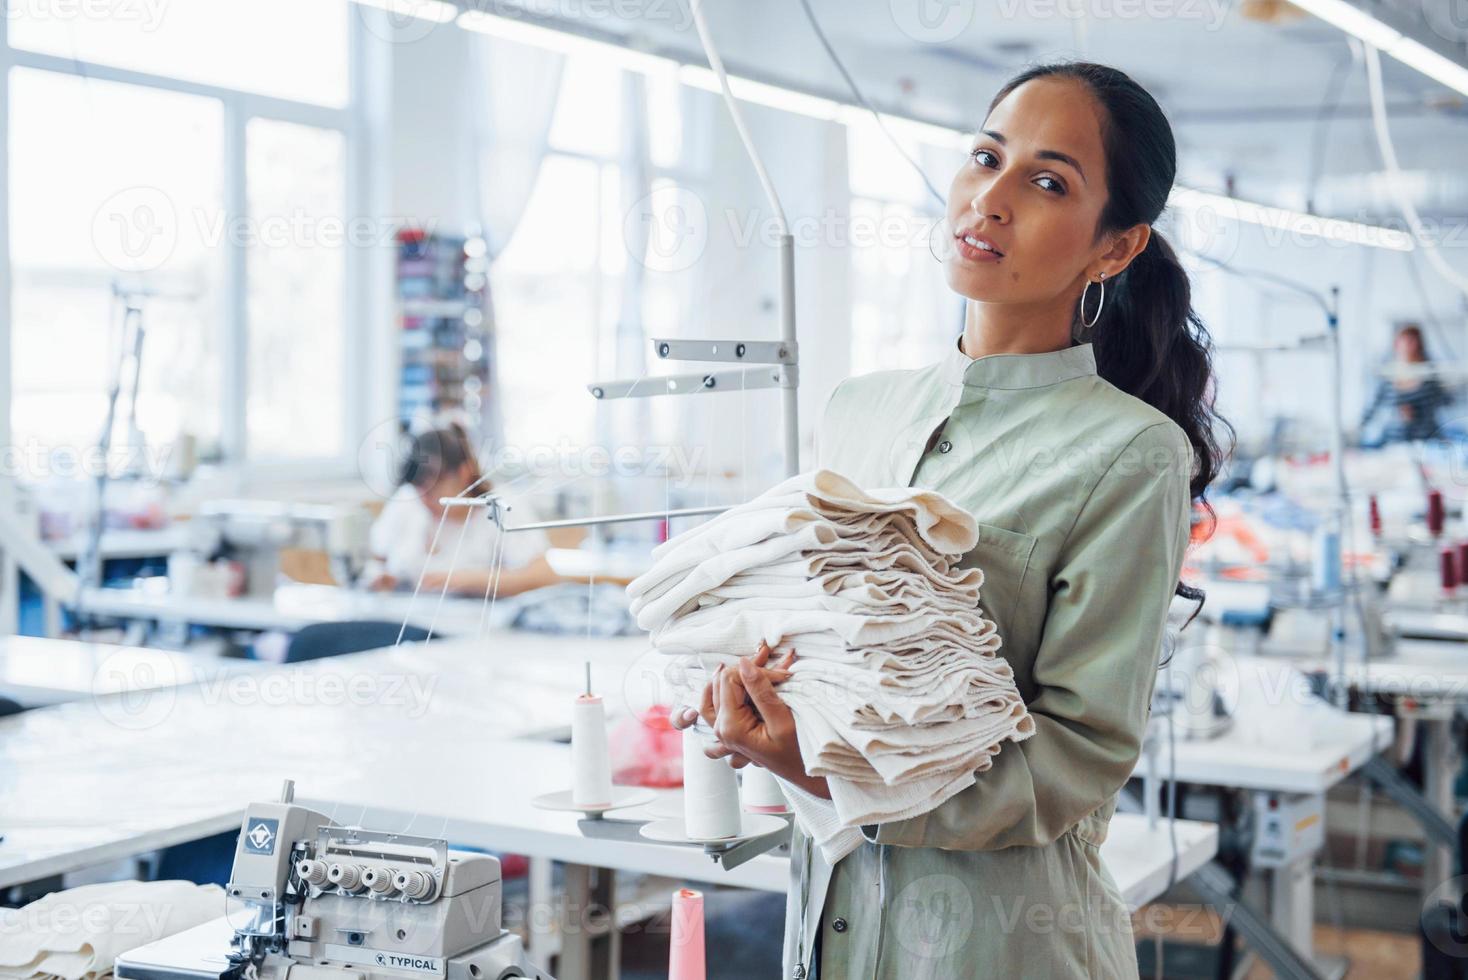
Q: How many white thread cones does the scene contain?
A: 3